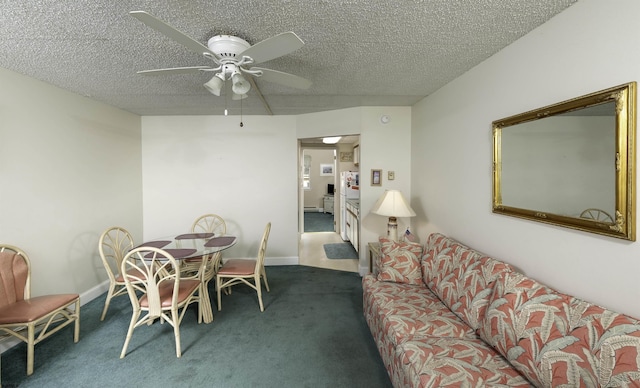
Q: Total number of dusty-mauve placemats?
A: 4